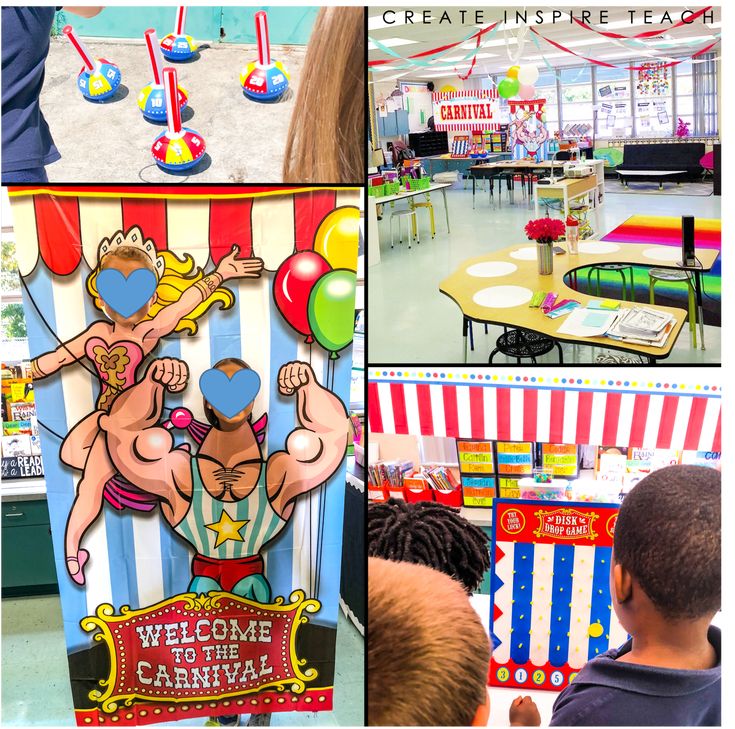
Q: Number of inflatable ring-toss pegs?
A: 5